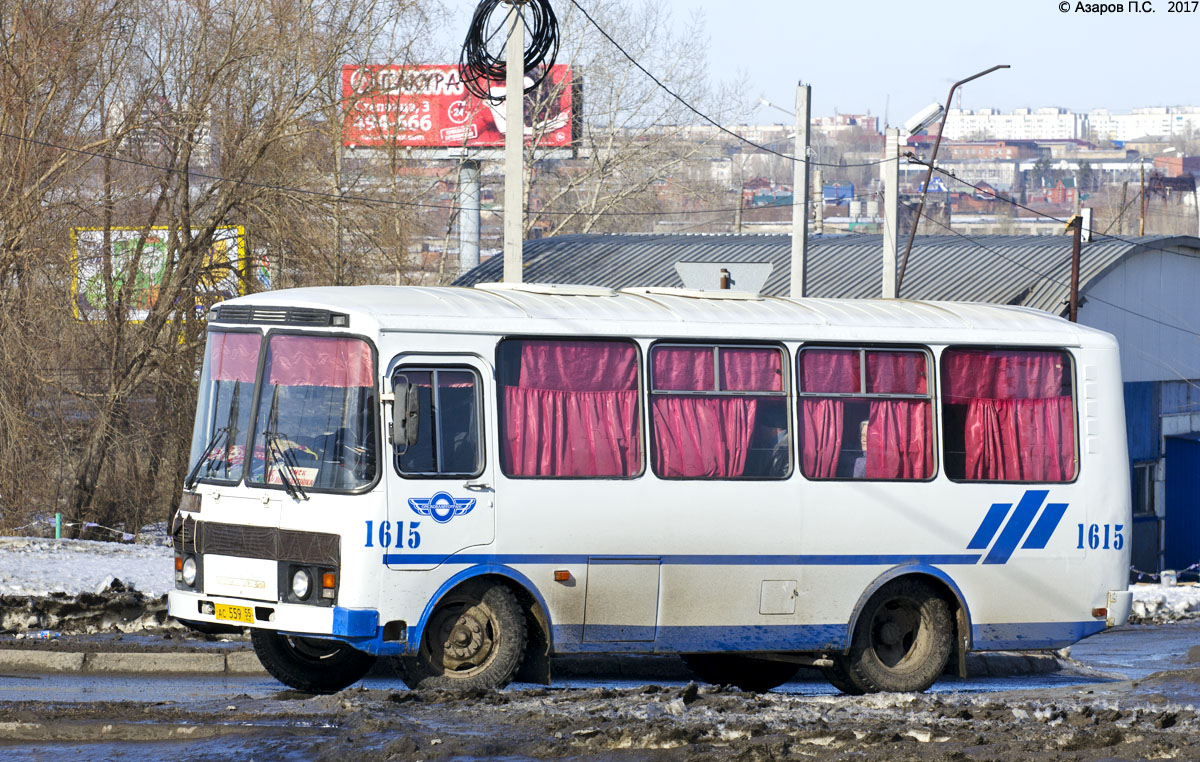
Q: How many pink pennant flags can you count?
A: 0